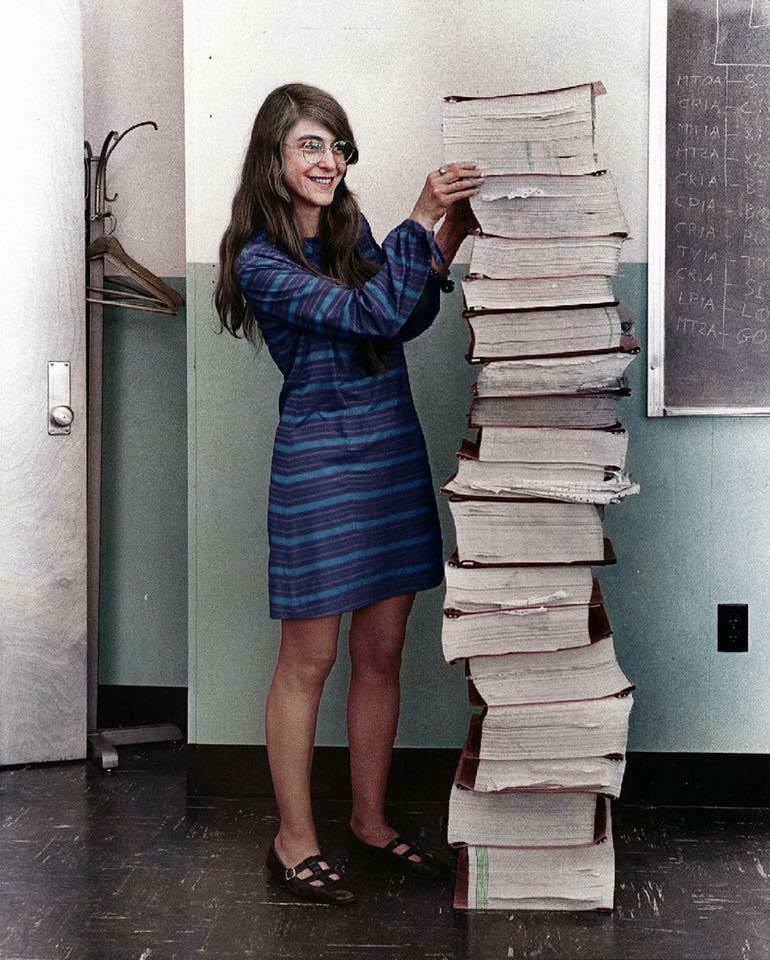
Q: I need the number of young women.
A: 1